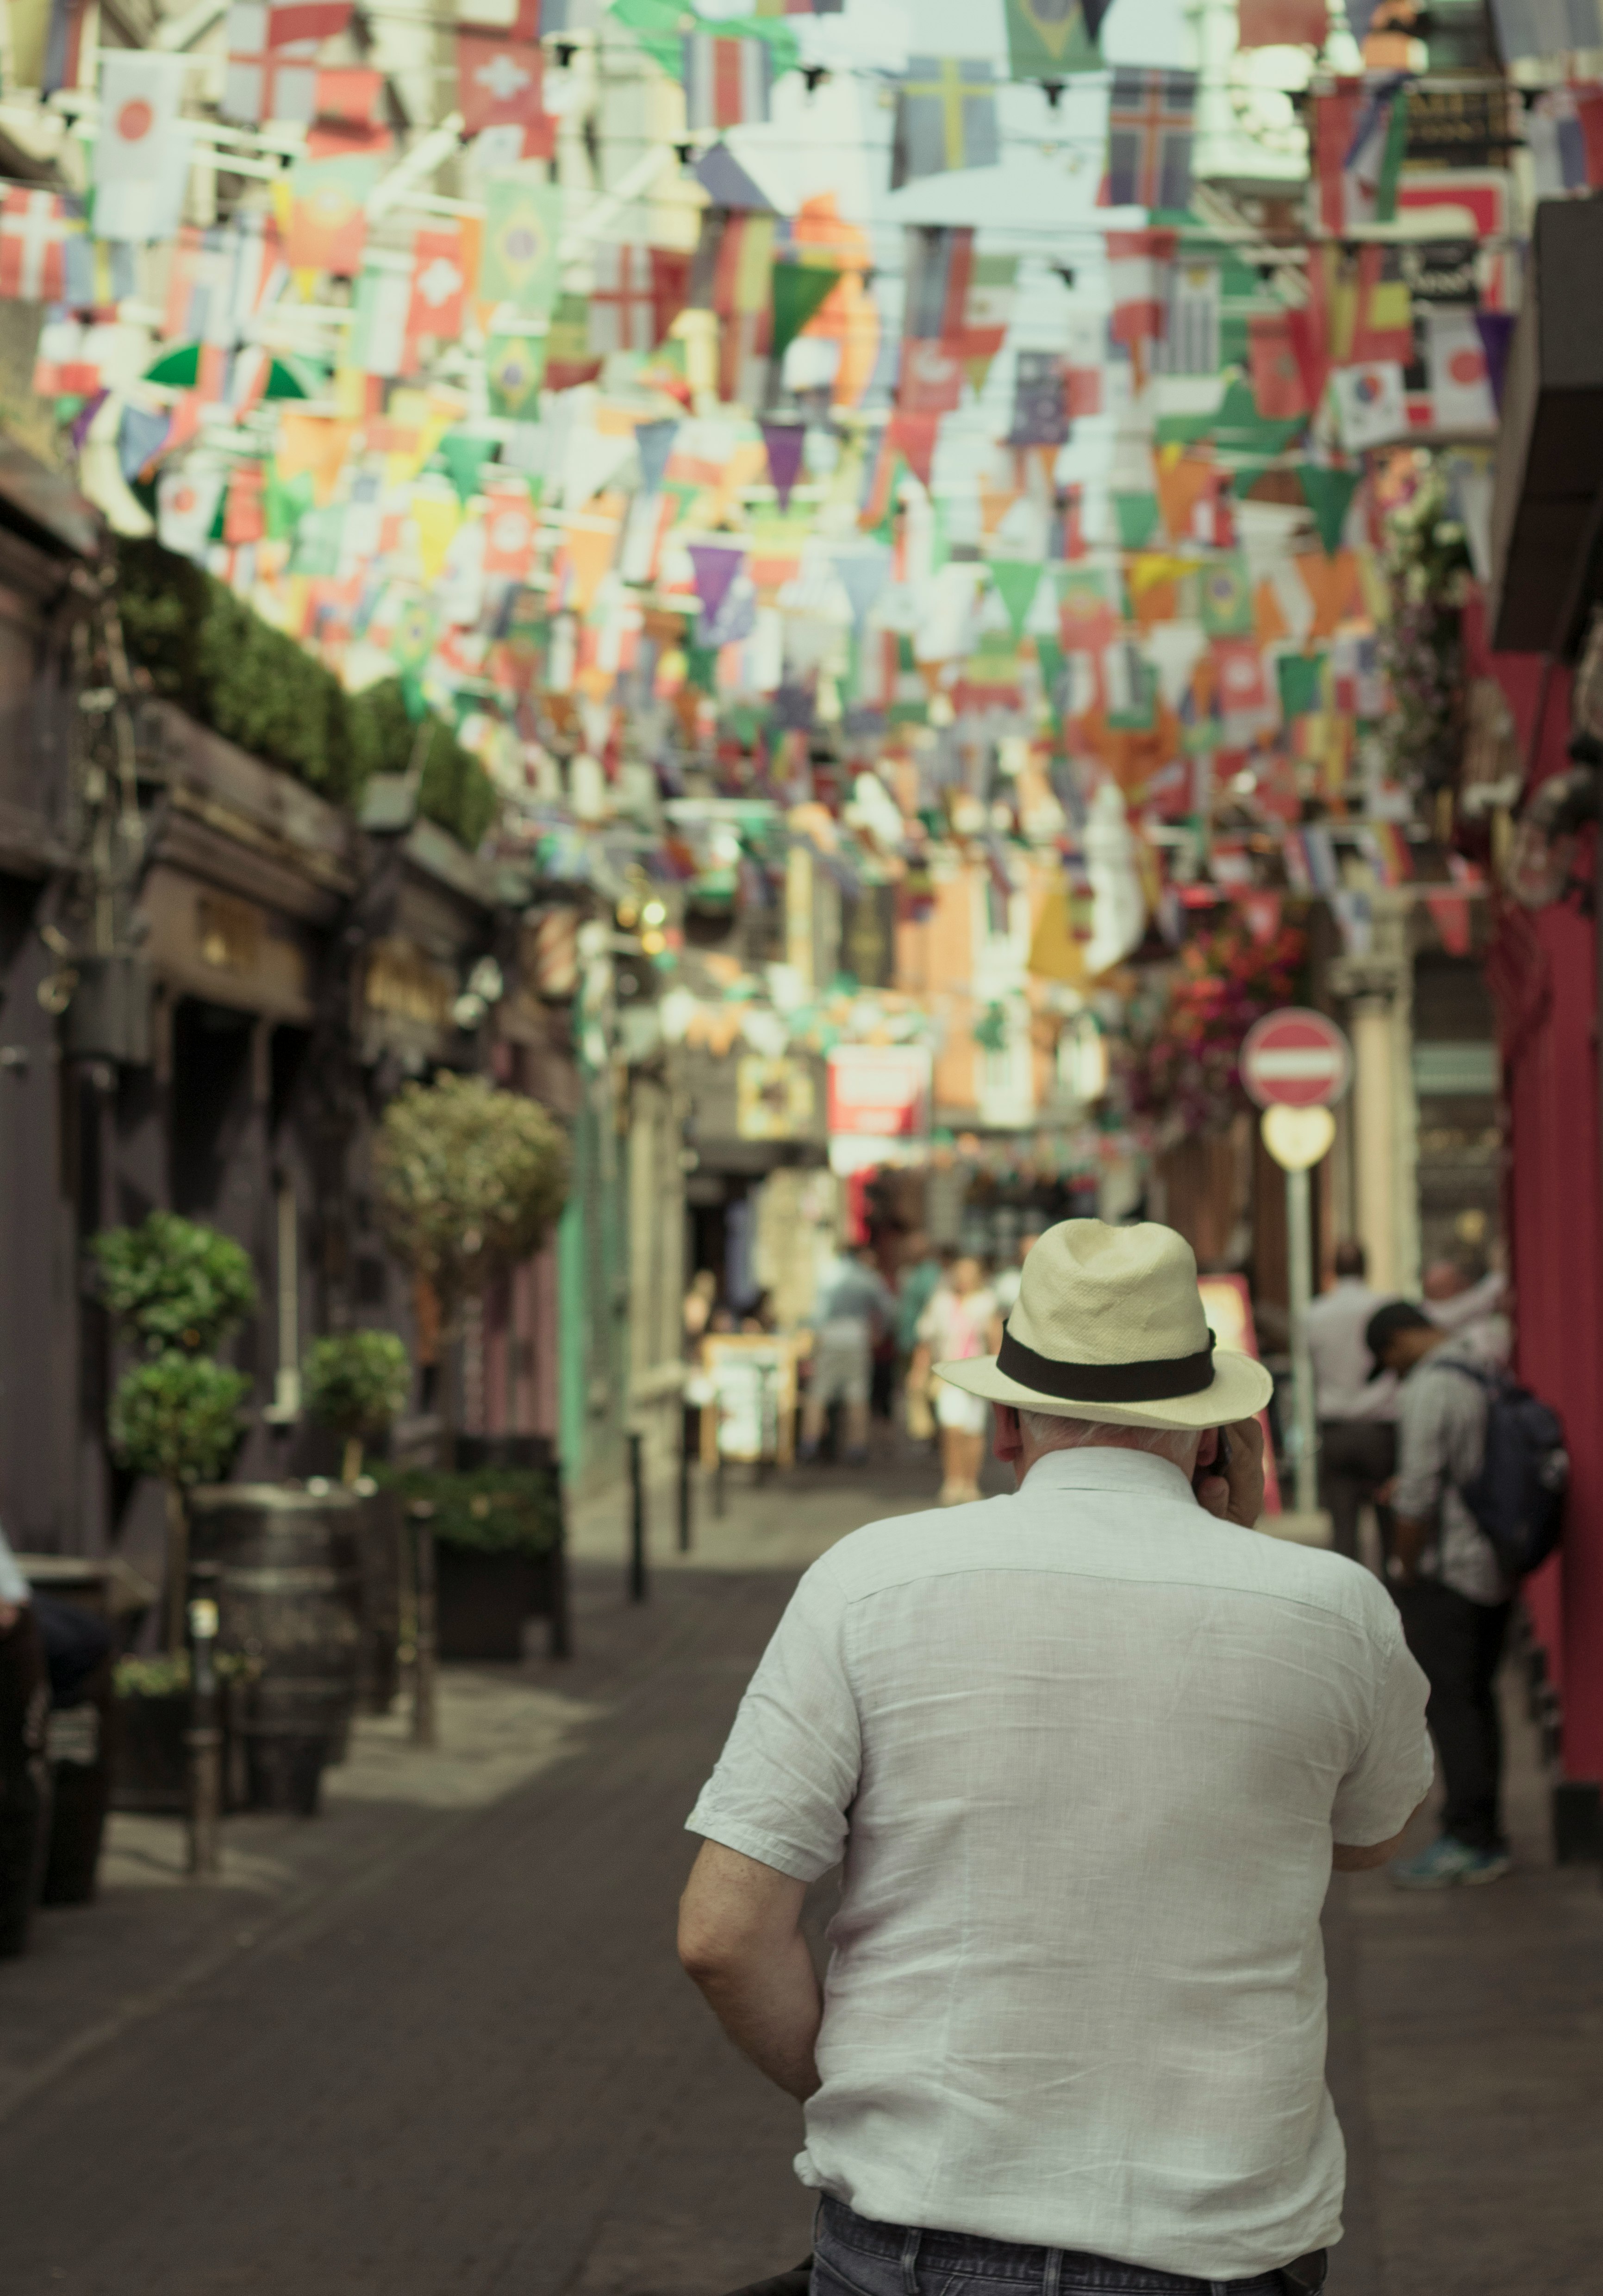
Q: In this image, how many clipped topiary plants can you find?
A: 3